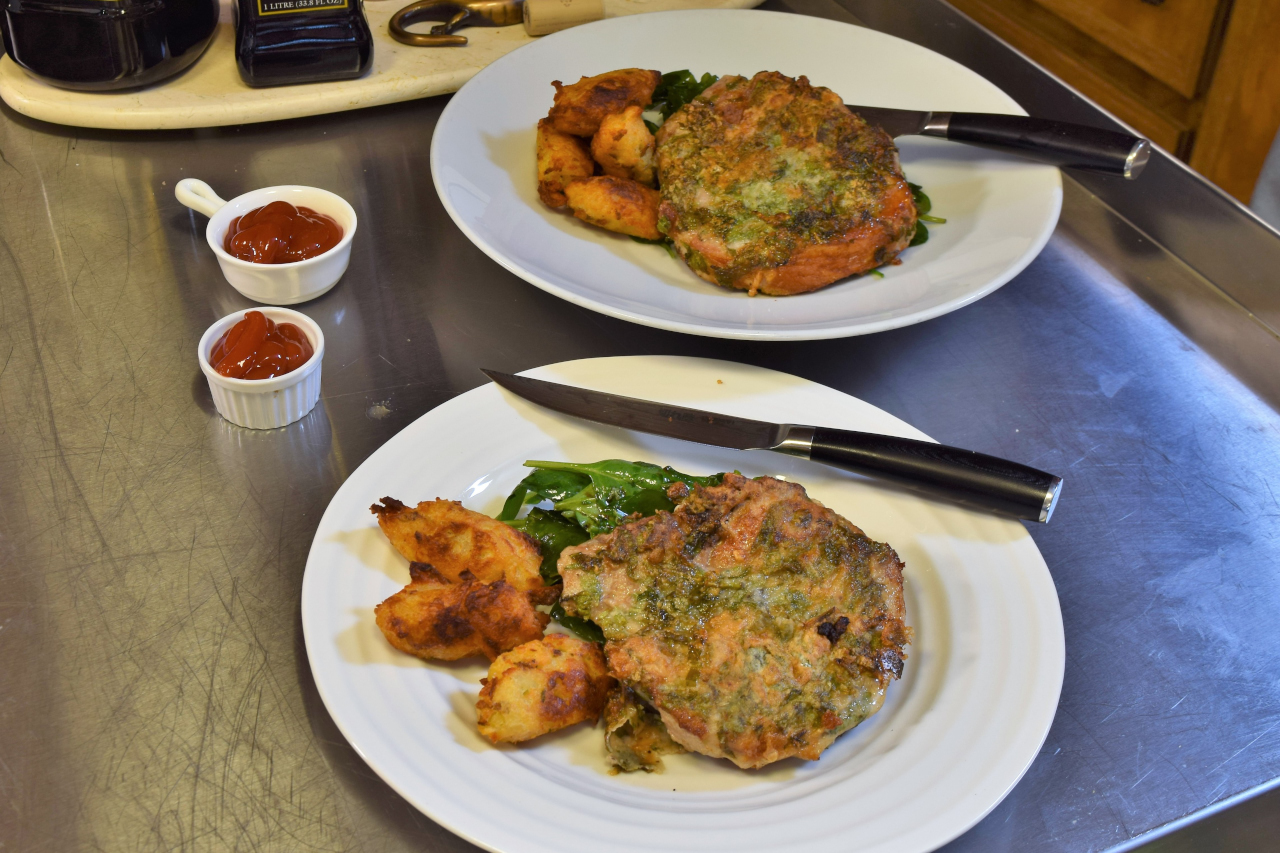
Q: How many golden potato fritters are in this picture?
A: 7